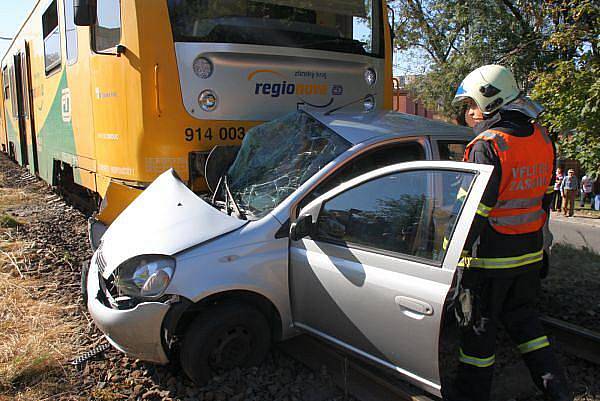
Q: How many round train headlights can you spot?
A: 4